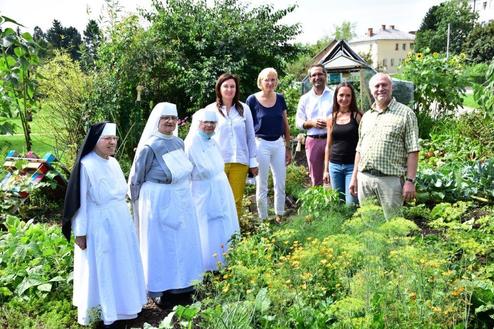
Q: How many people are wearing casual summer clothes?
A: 5